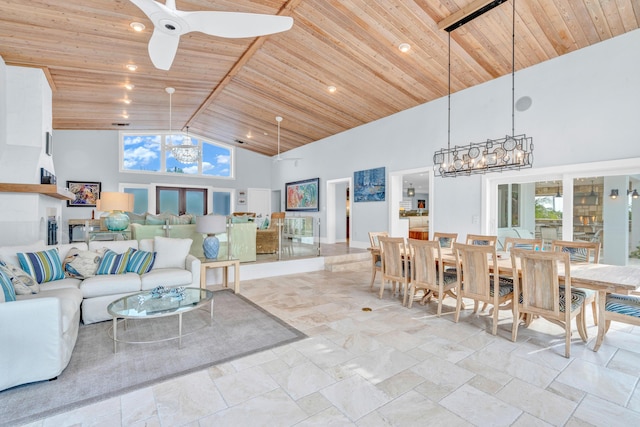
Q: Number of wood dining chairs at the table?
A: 10